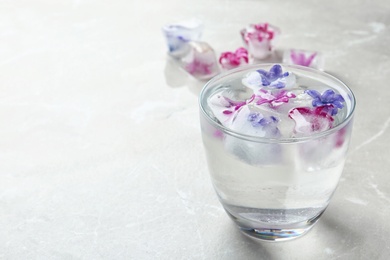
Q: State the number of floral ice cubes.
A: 11